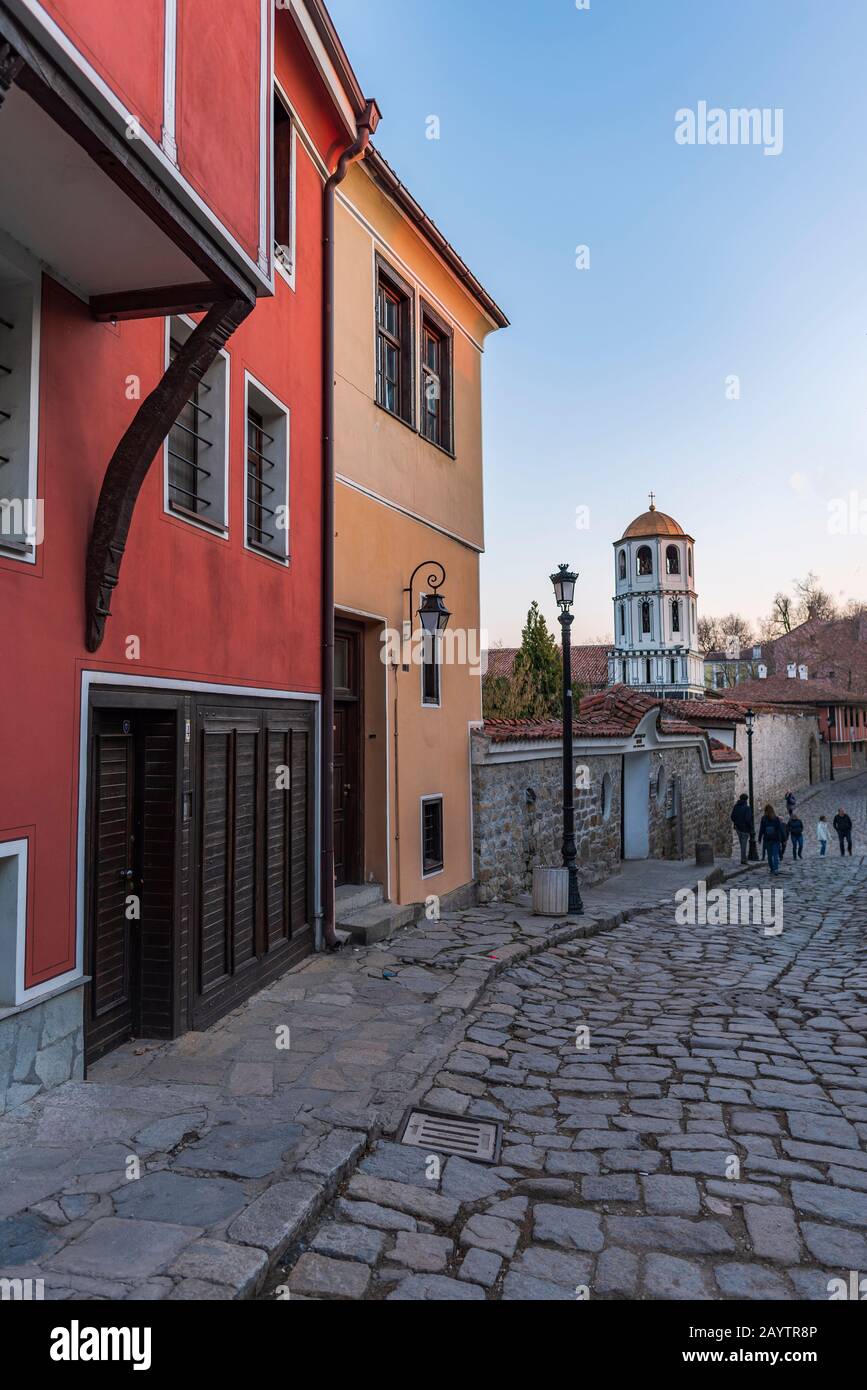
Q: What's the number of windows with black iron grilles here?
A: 3